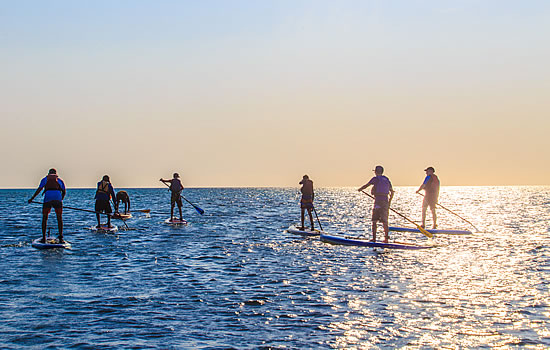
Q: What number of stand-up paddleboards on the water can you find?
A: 7